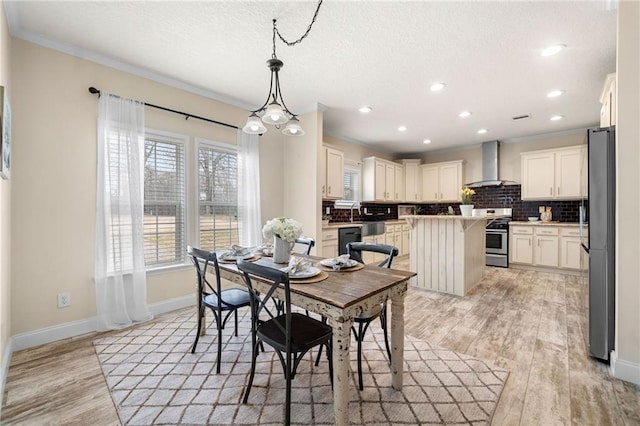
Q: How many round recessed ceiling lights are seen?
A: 9